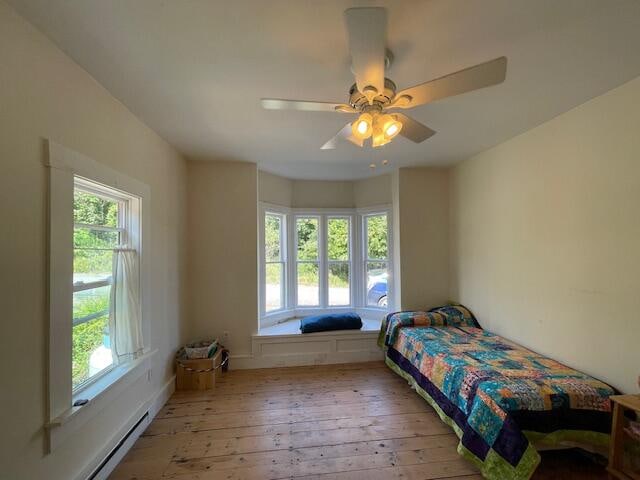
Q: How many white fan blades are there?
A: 5